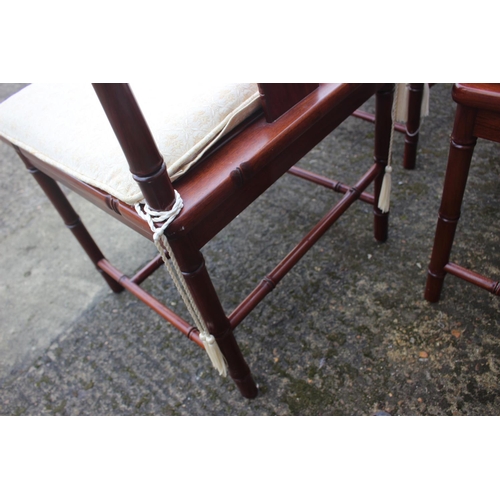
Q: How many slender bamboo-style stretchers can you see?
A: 6